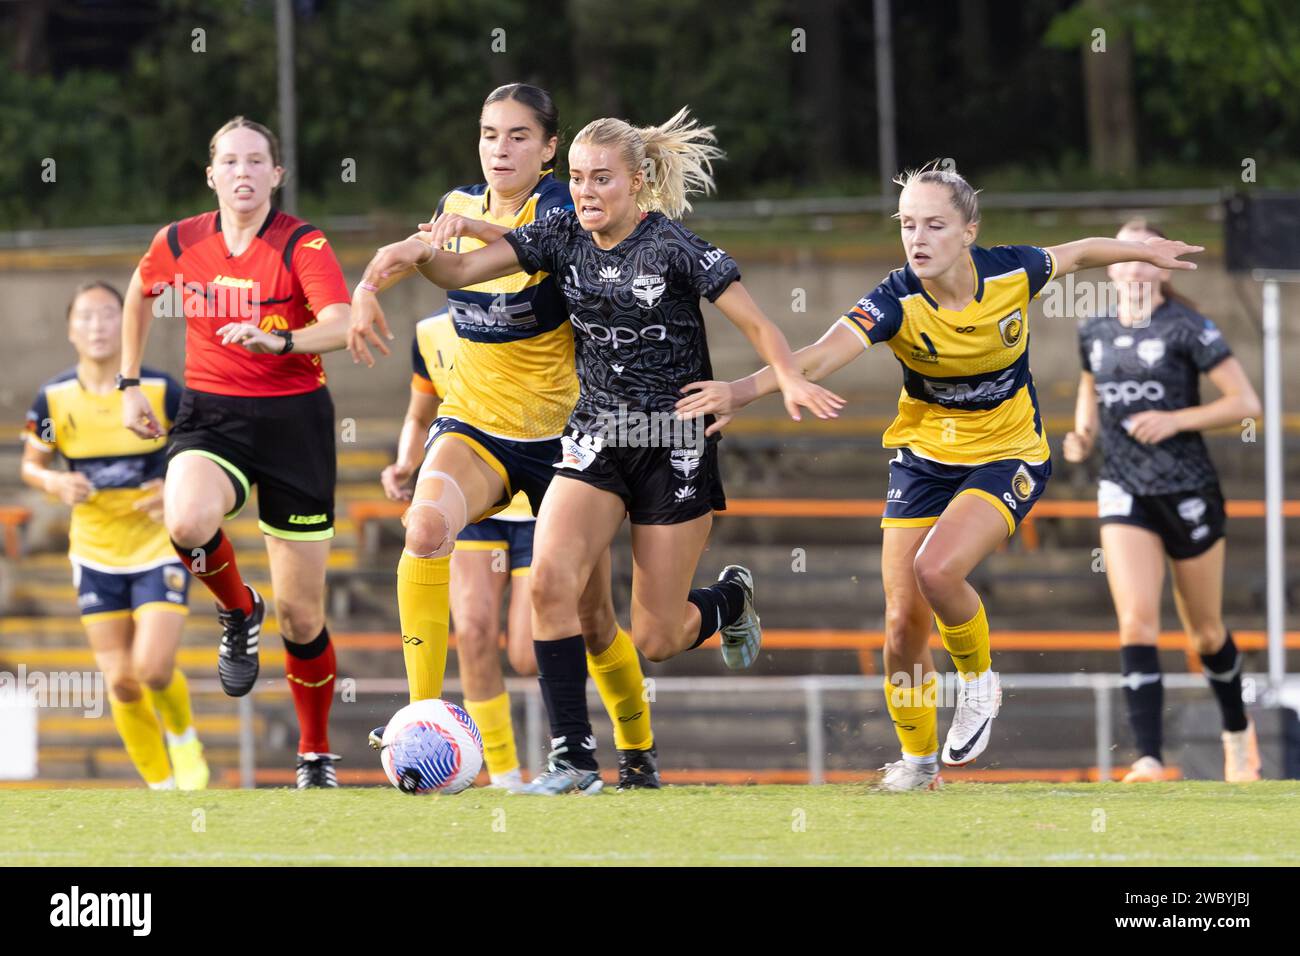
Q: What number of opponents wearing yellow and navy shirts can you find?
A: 4